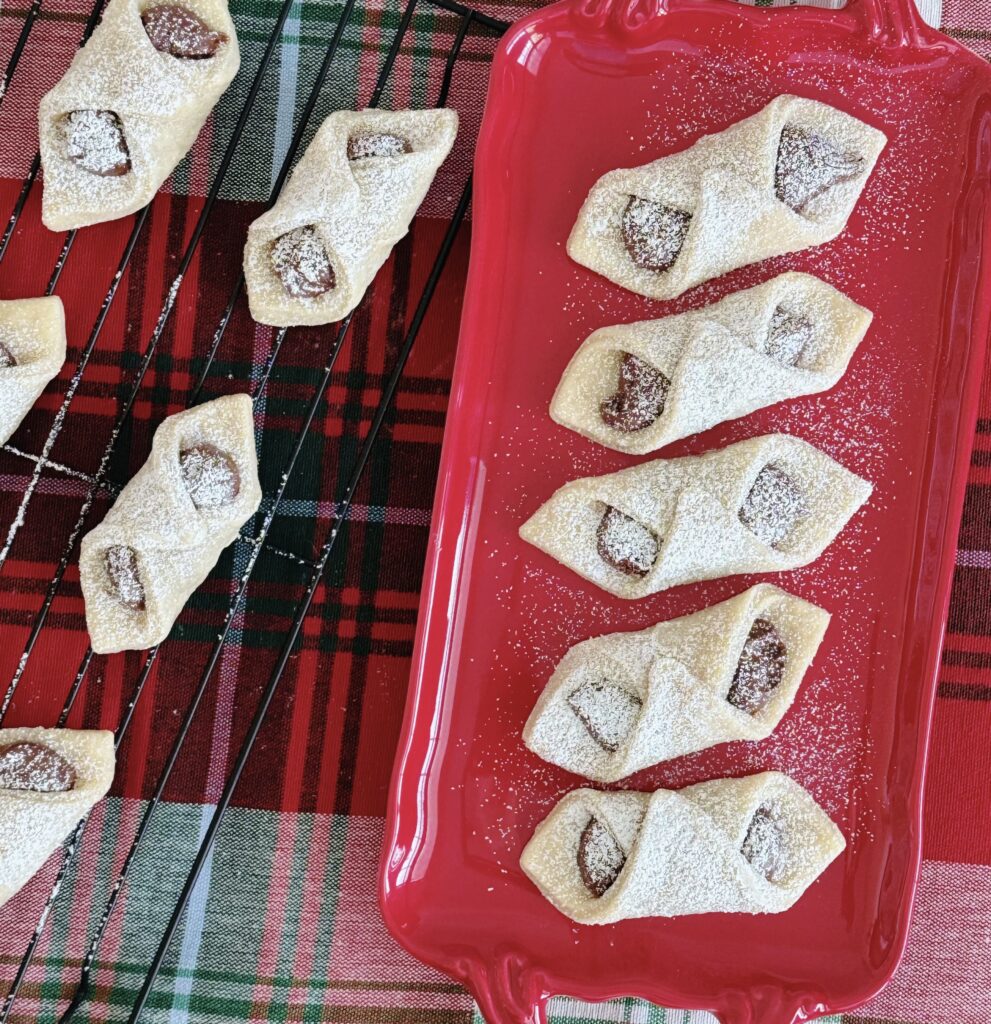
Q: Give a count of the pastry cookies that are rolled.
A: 10